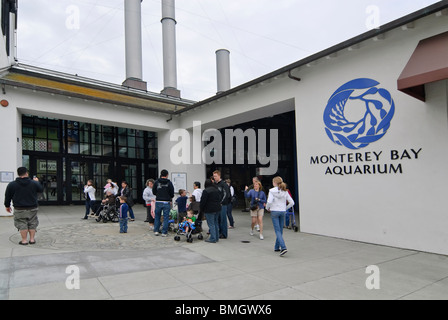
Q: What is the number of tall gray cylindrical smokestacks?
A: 3